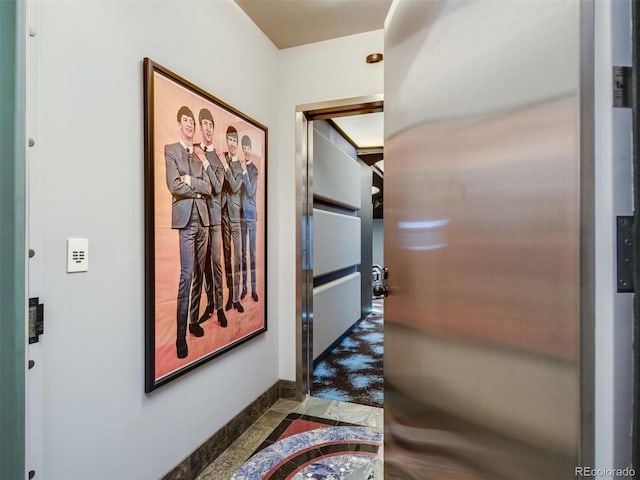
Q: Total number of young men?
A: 4